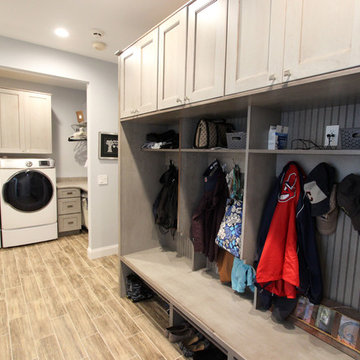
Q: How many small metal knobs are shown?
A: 6